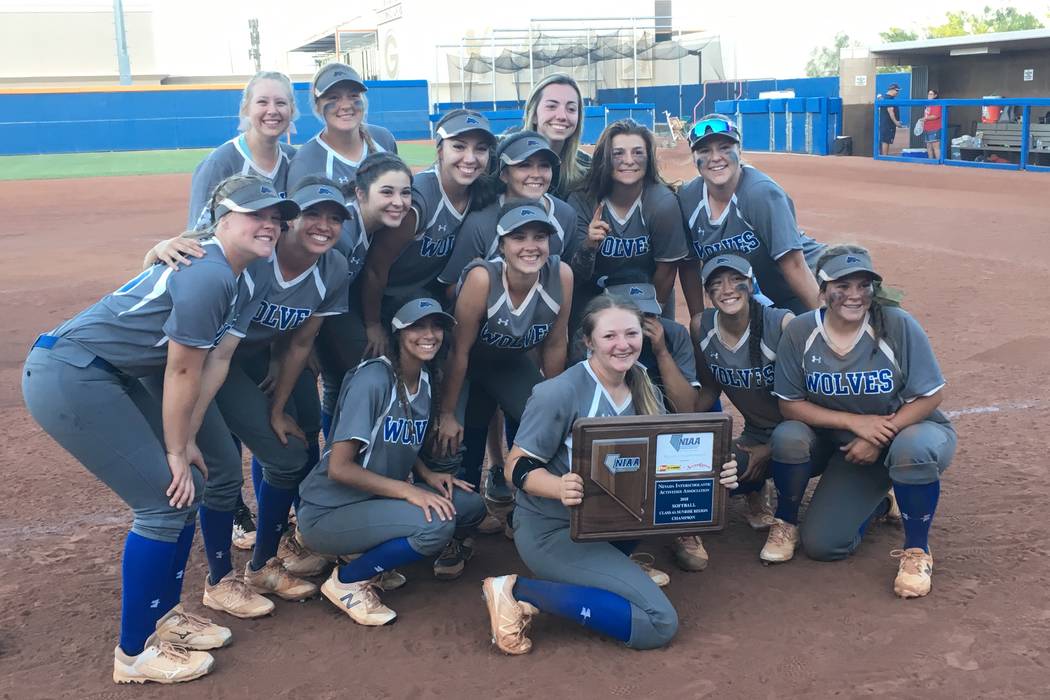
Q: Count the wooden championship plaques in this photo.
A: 1